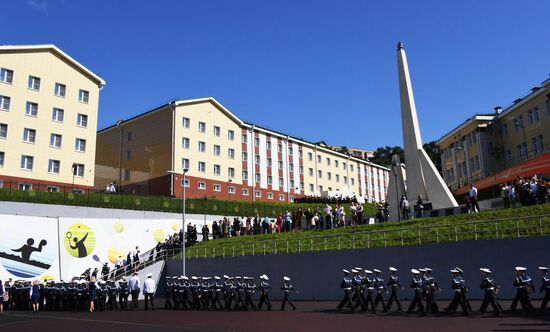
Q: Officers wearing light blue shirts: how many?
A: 2